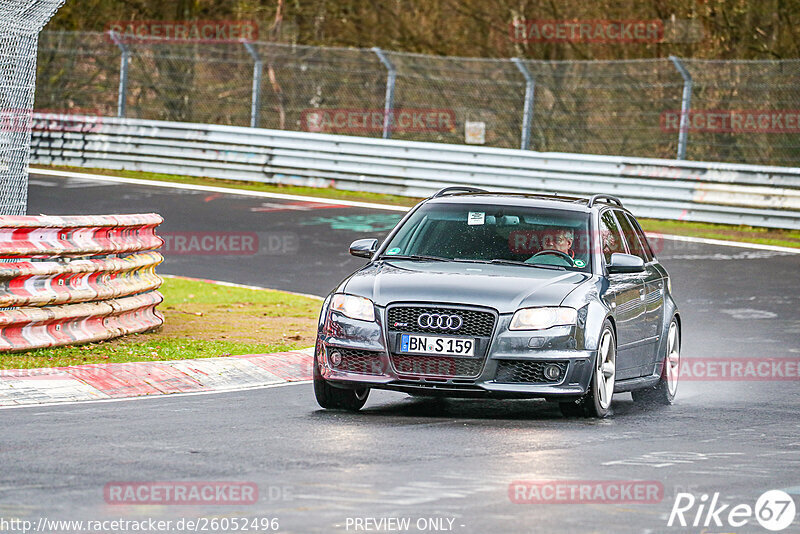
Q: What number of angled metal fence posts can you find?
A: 5